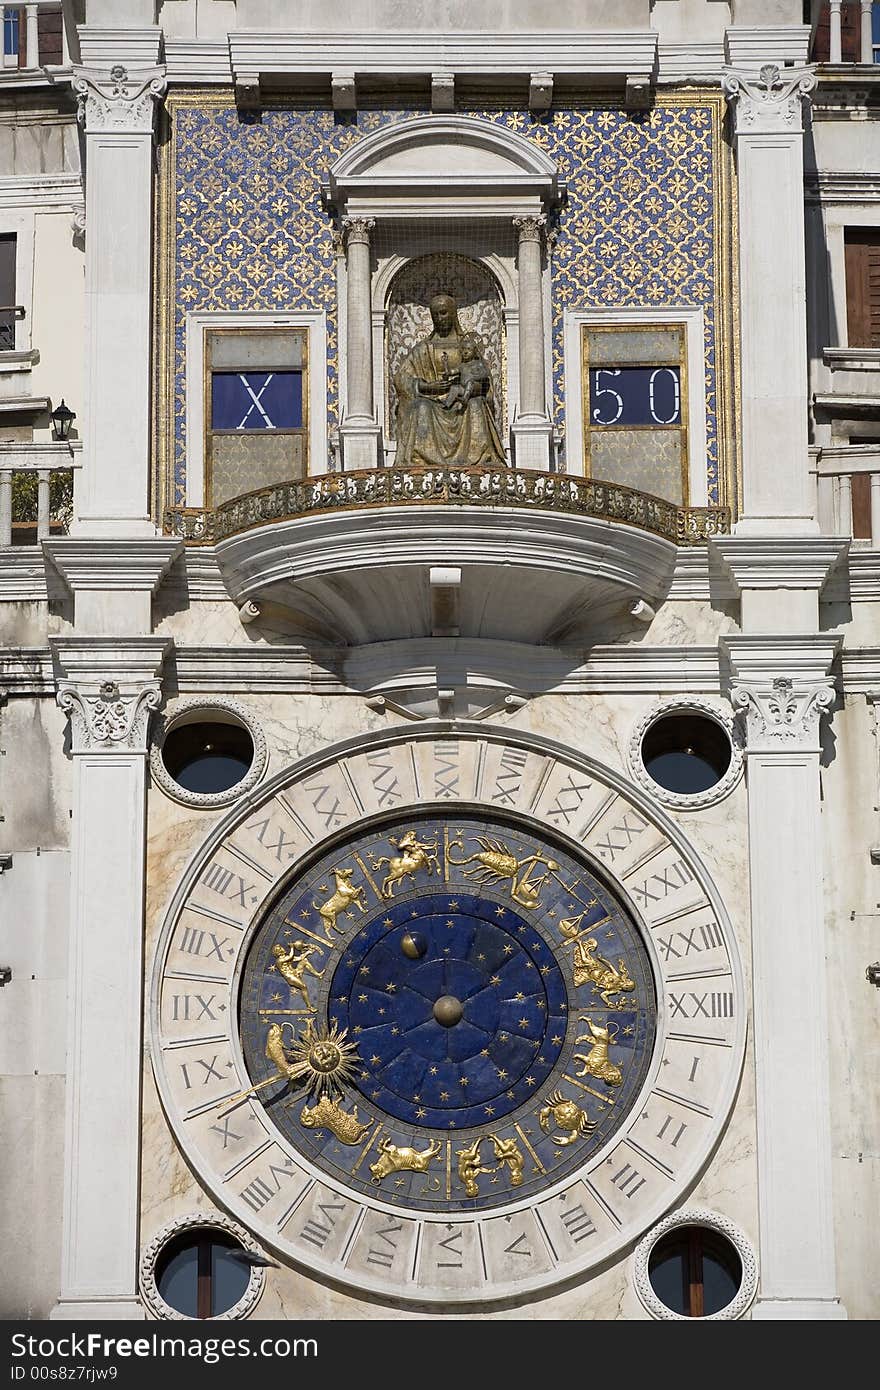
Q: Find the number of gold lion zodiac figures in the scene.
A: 1